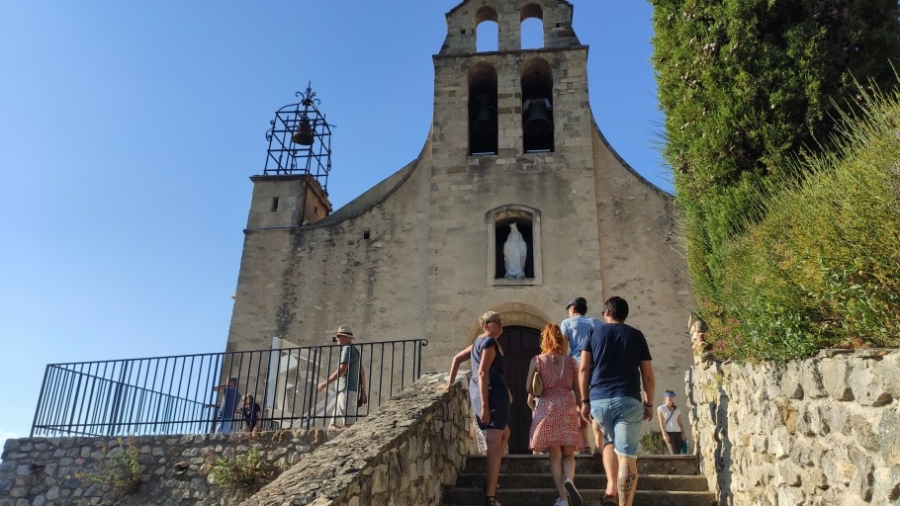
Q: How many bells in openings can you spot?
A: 2